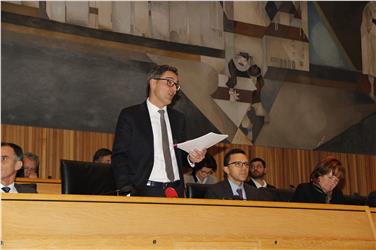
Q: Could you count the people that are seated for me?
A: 7